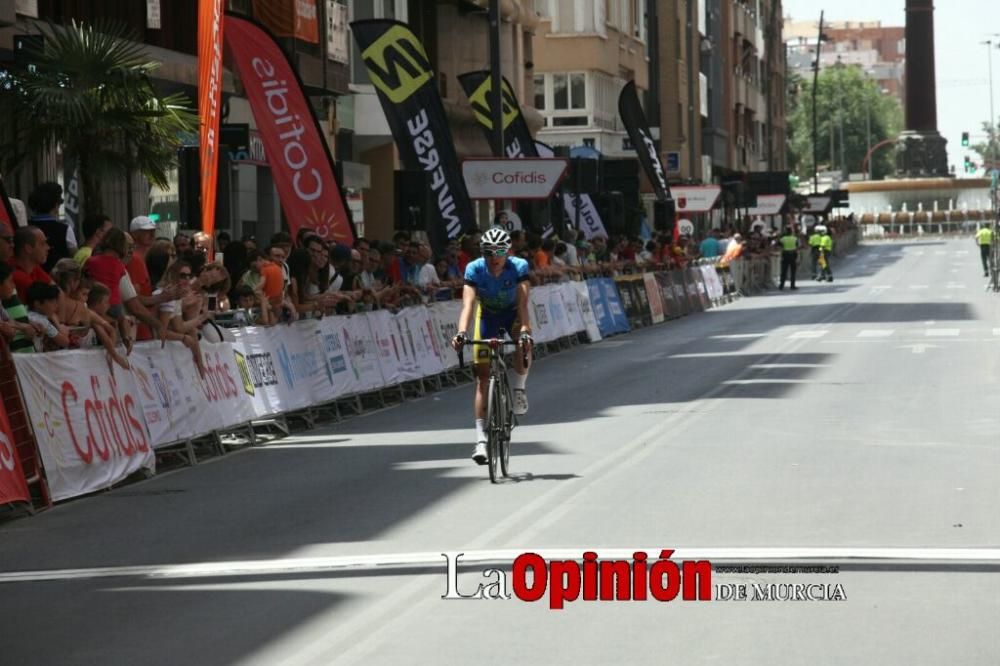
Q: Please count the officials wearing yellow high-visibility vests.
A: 4